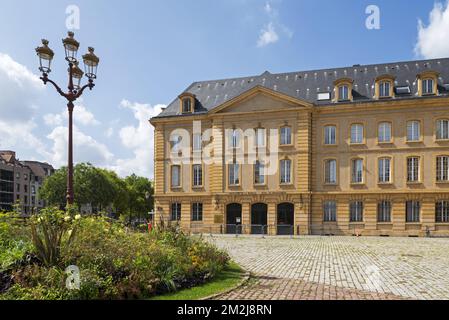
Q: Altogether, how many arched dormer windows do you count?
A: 4